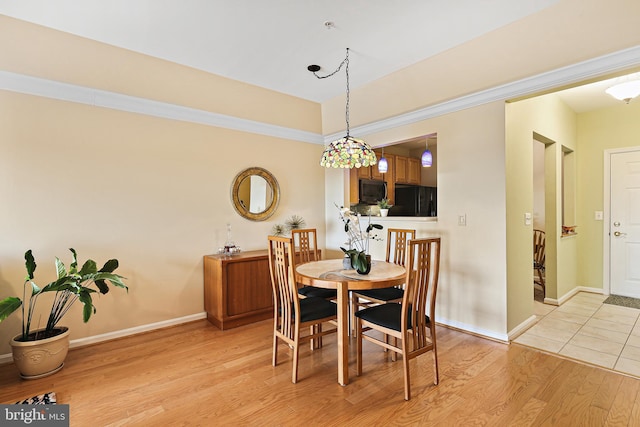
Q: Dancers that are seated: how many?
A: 0